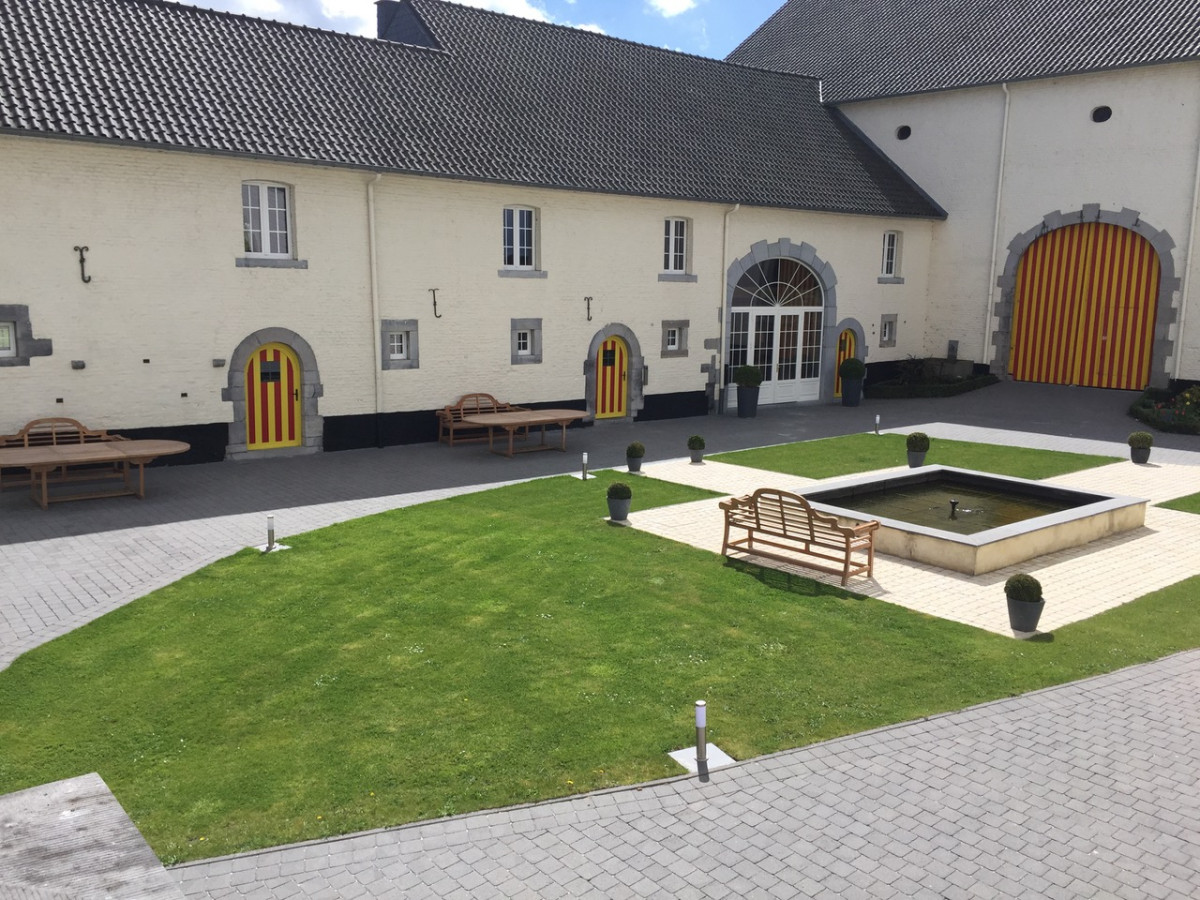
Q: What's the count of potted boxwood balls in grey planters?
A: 8